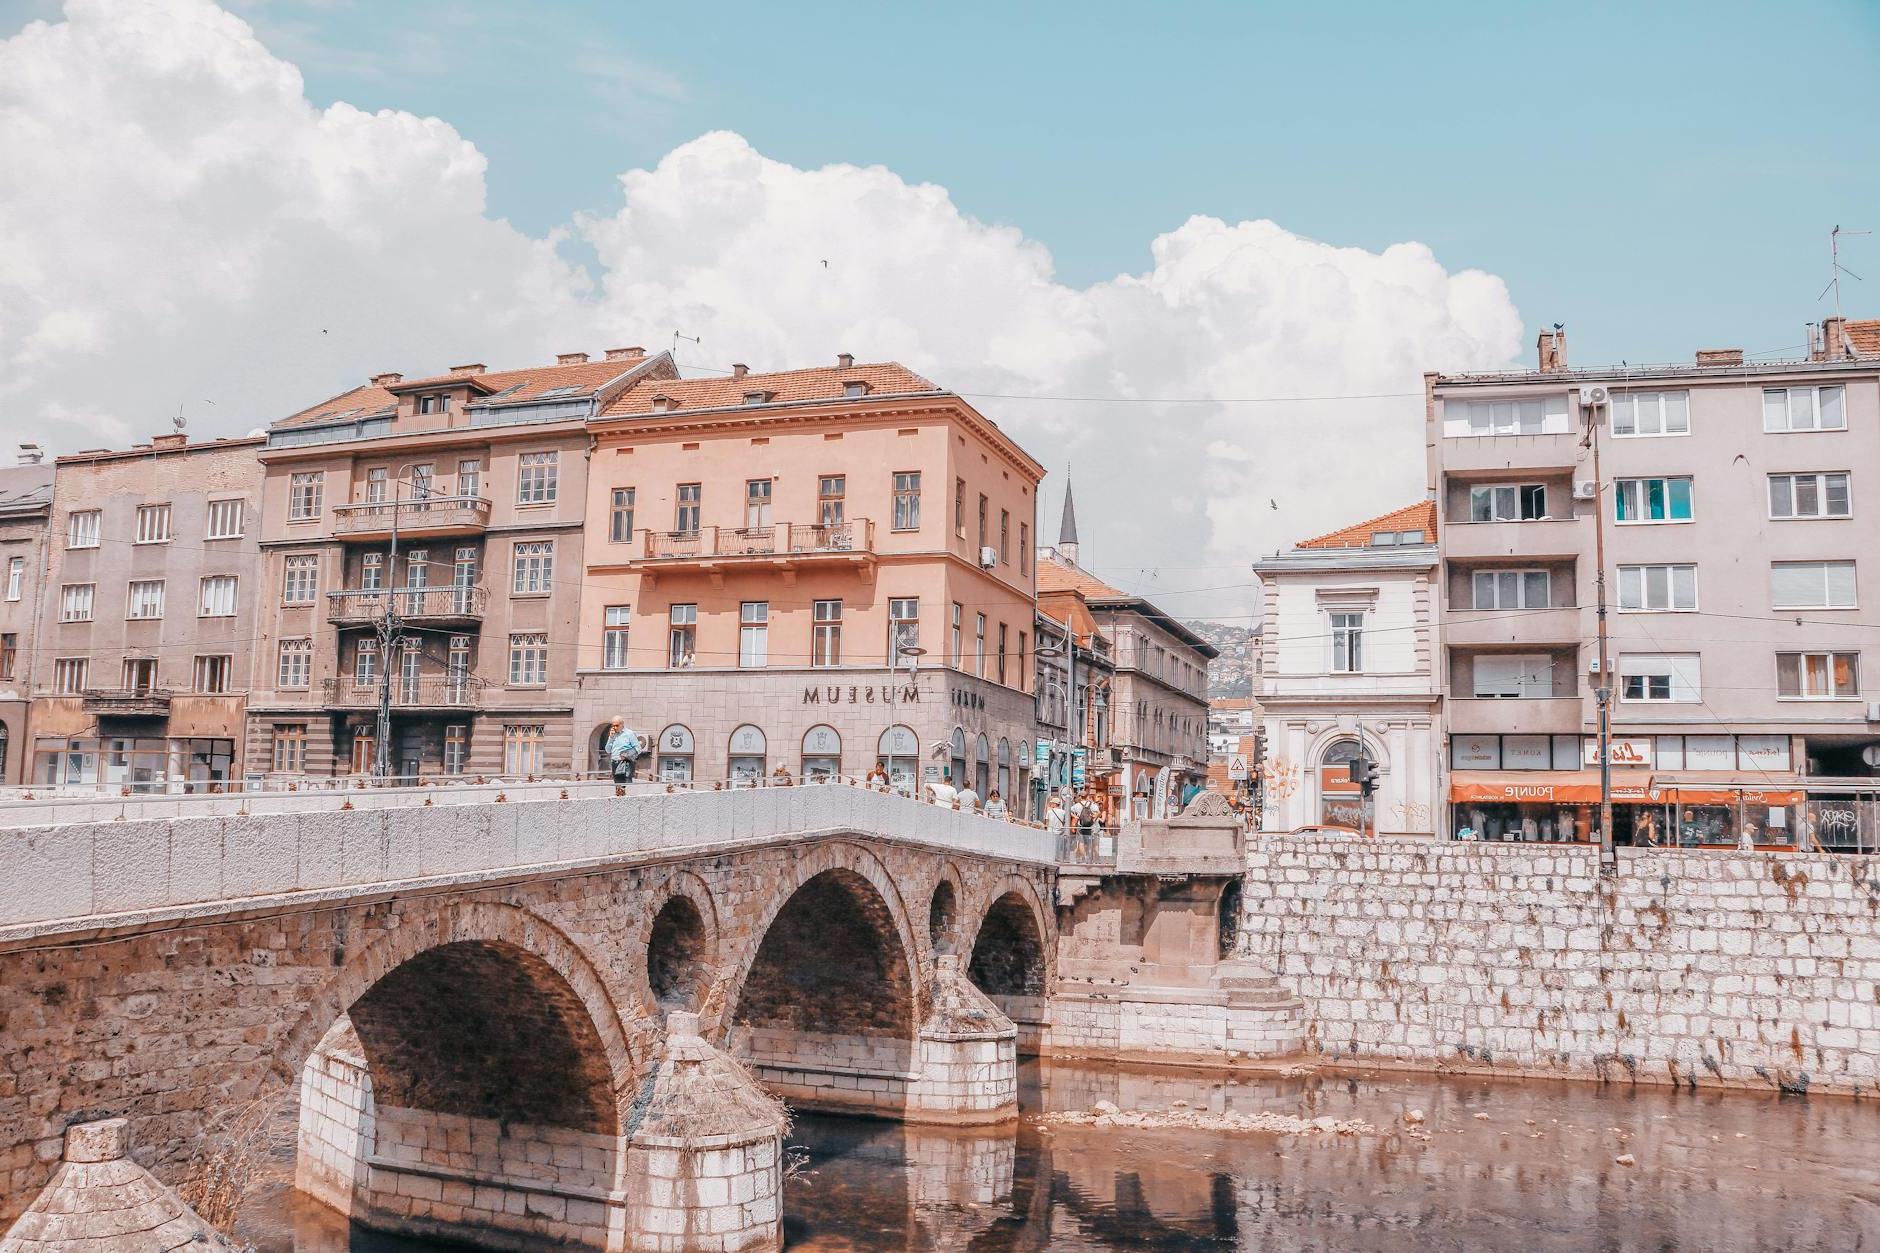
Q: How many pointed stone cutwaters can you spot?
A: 3